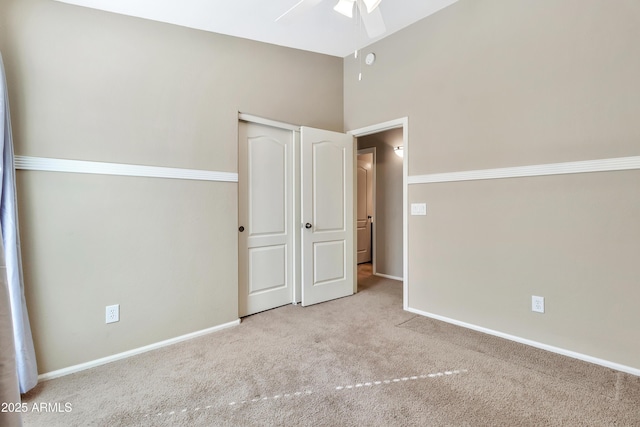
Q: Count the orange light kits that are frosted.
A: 0